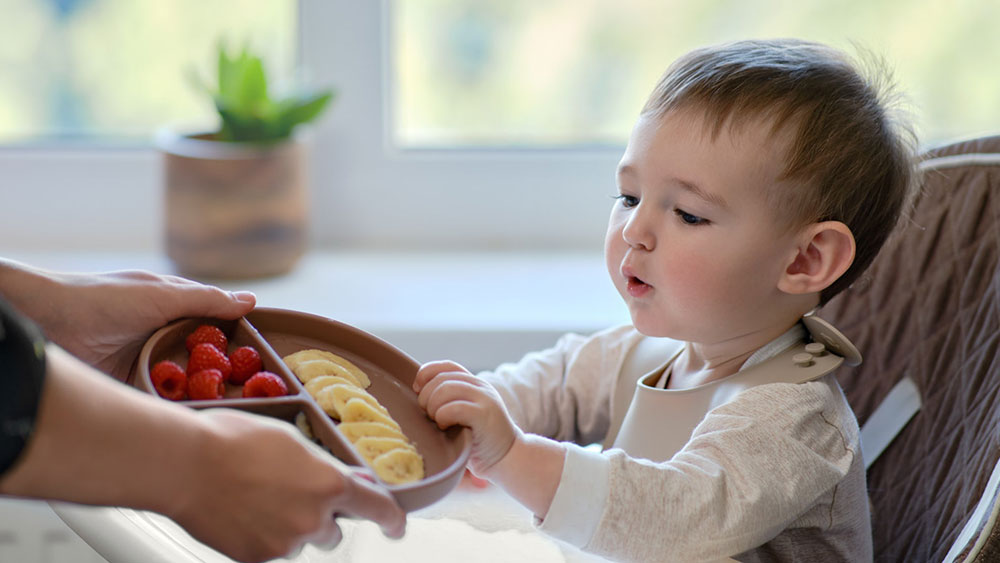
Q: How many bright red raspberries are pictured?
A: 6